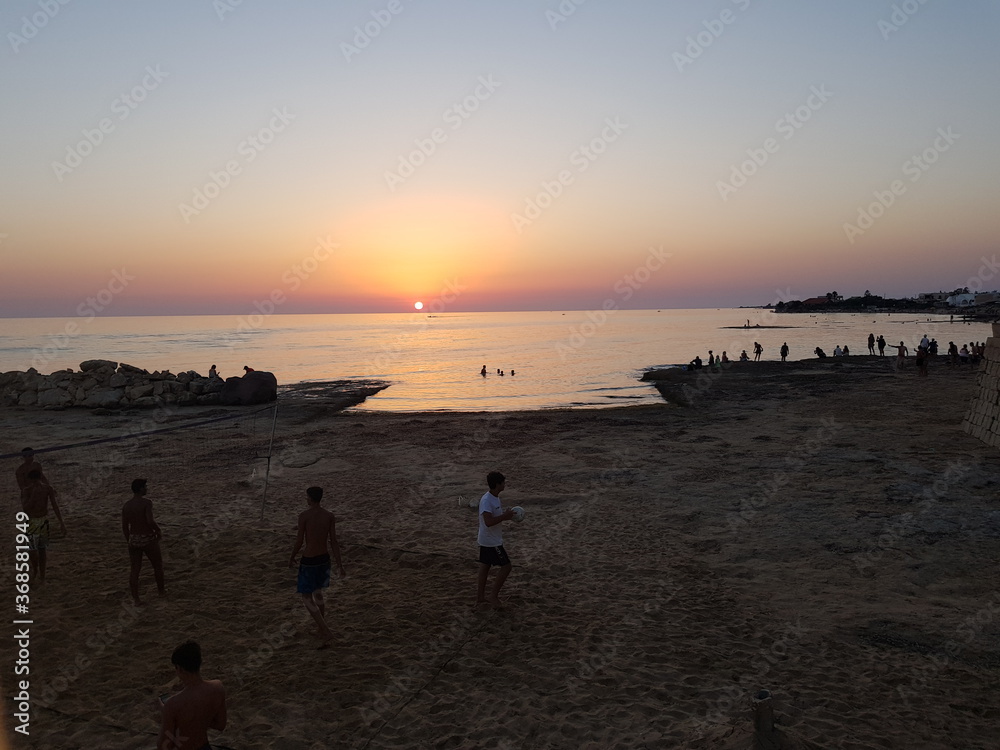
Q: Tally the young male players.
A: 6